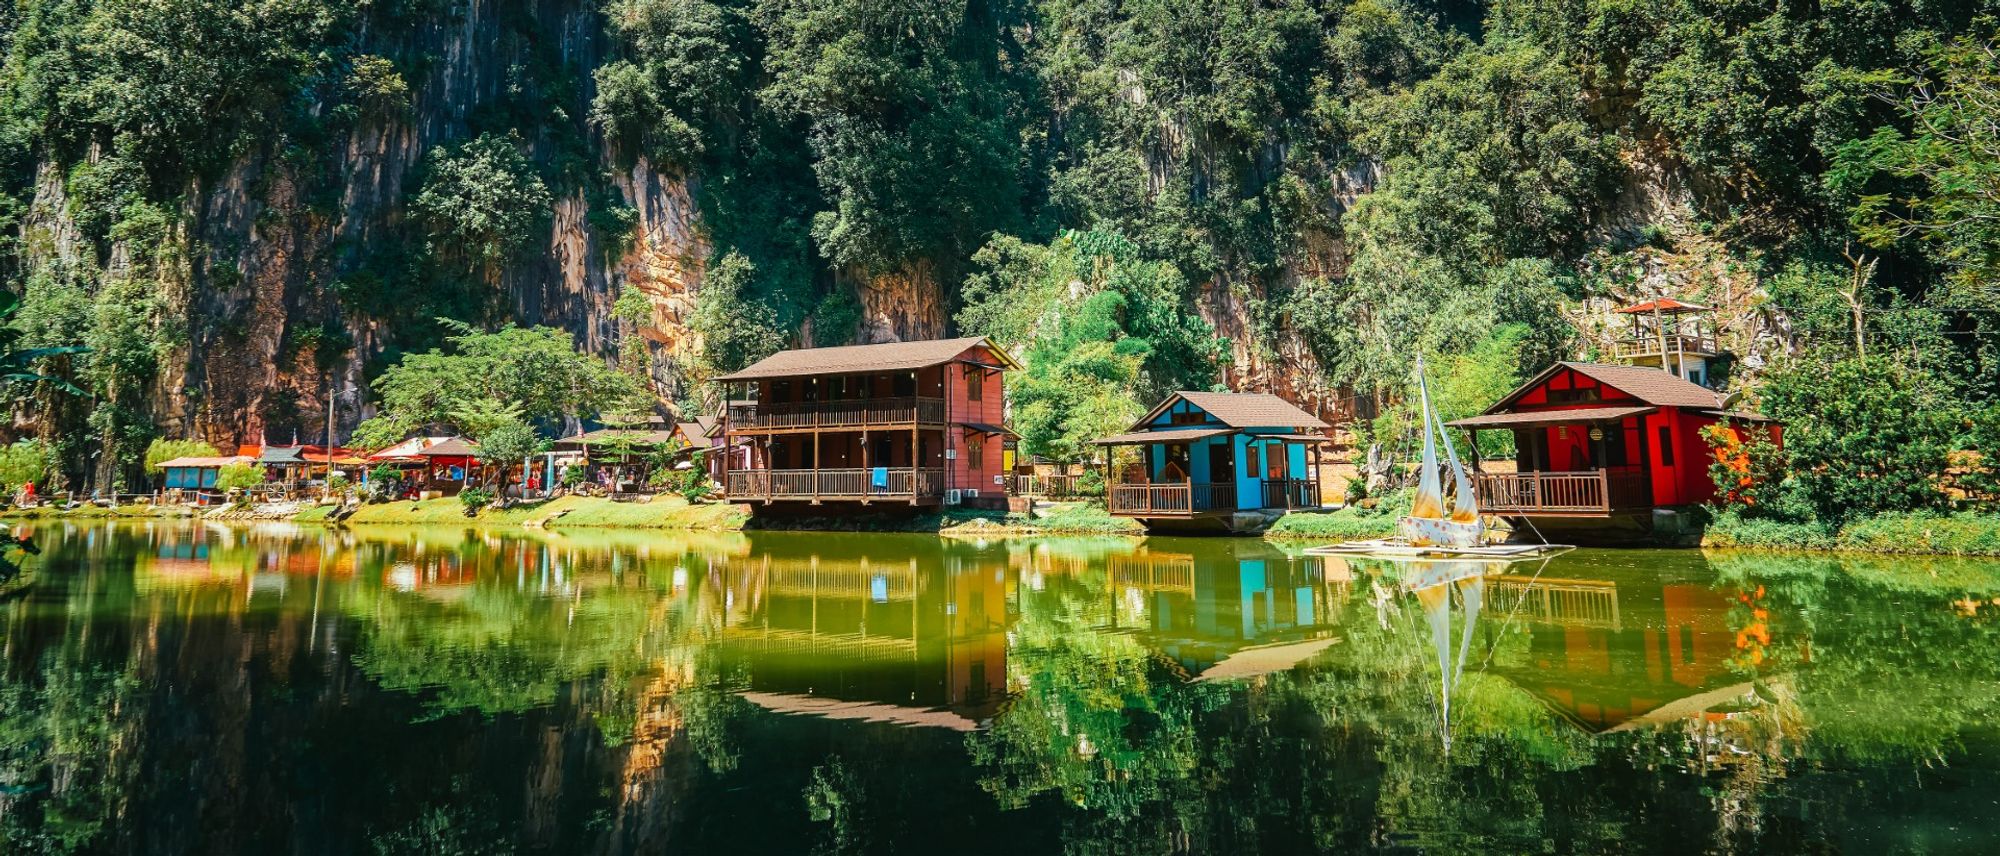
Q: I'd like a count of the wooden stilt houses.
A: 3